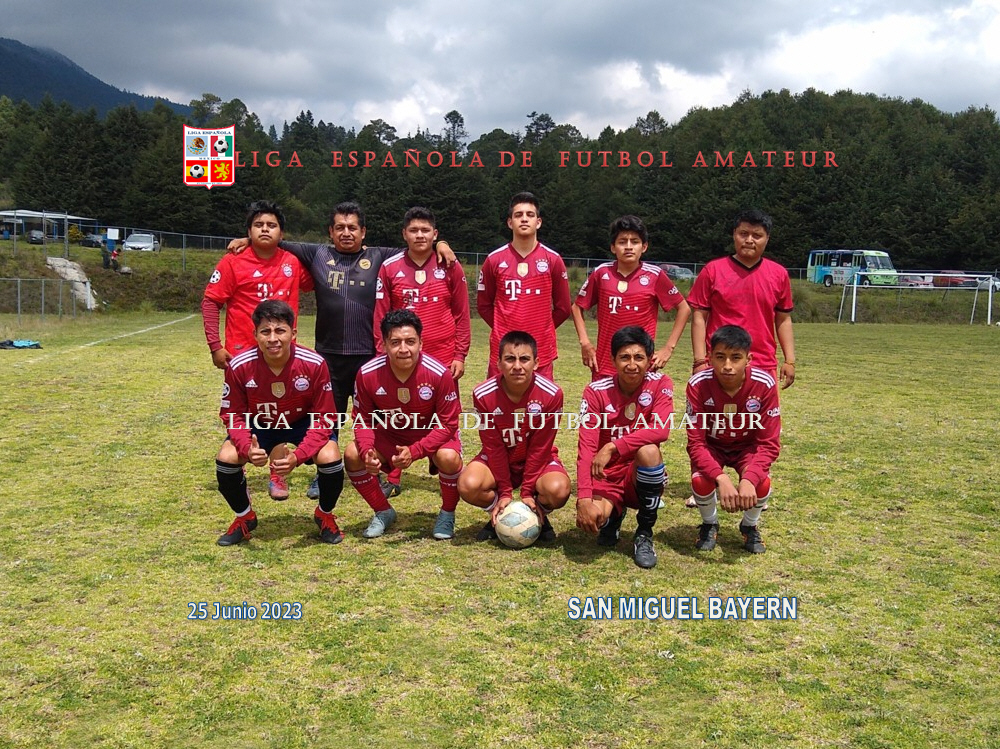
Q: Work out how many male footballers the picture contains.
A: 11